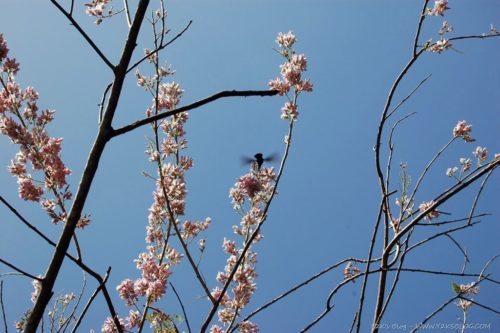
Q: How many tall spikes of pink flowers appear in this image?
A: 3